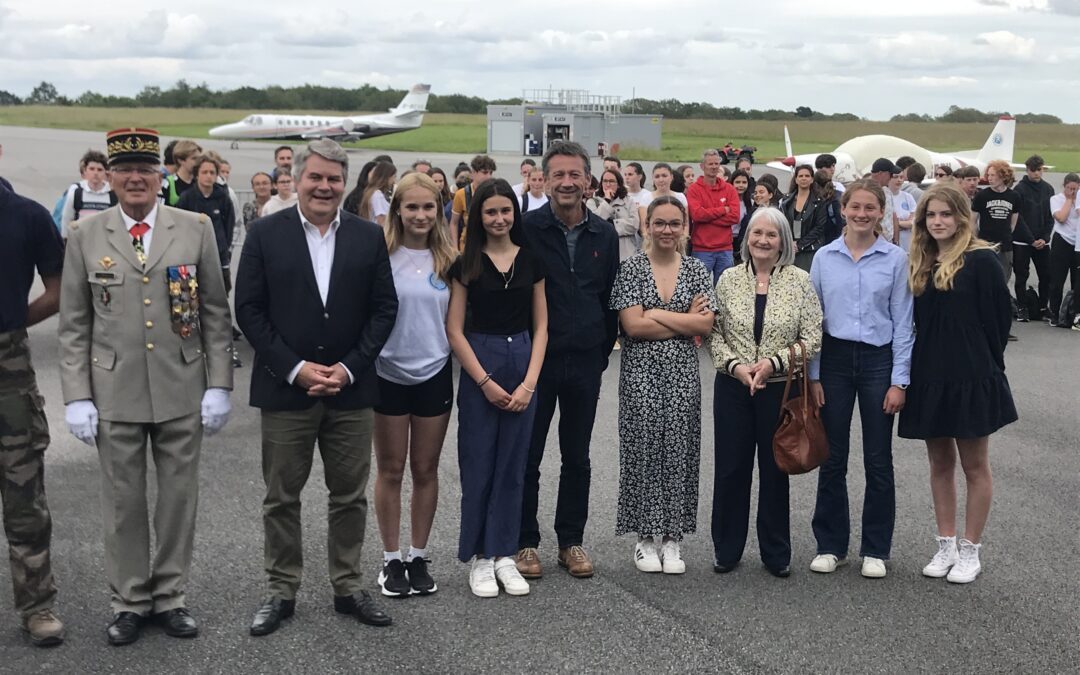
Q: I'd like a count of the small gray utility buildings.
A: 1